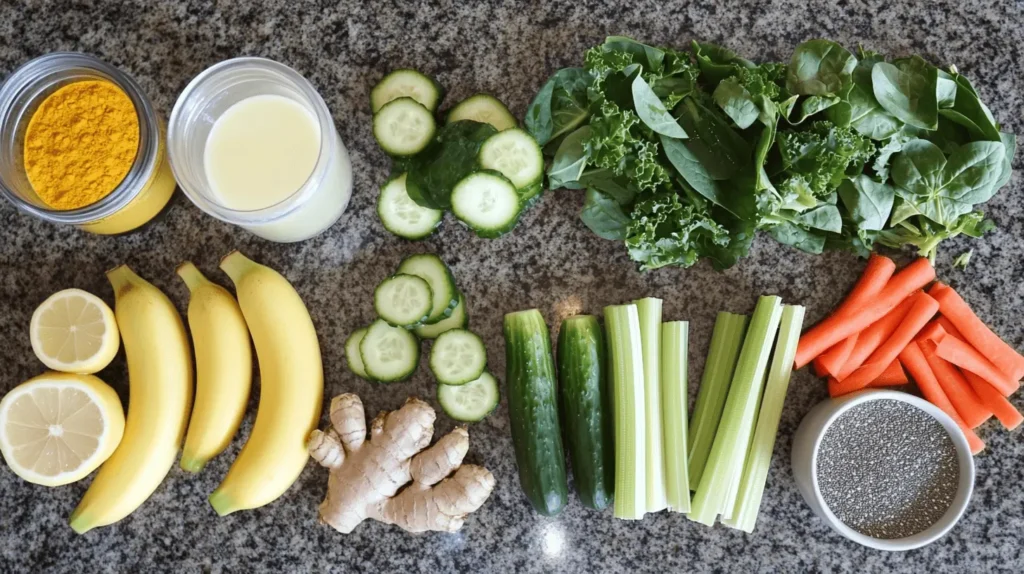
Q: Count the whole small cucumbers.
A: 2